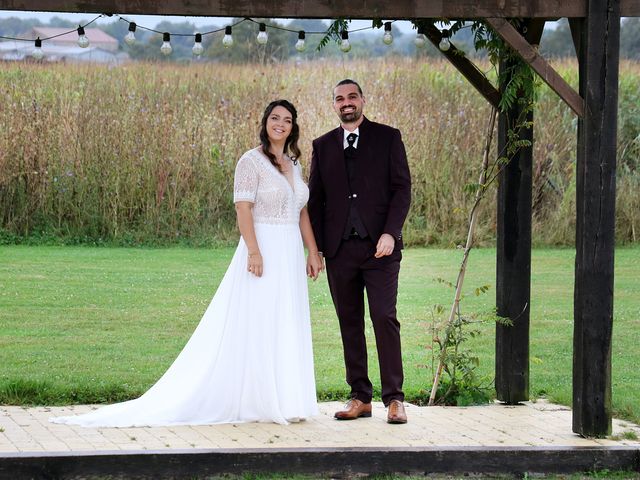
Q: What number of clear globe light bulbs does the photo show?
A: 12